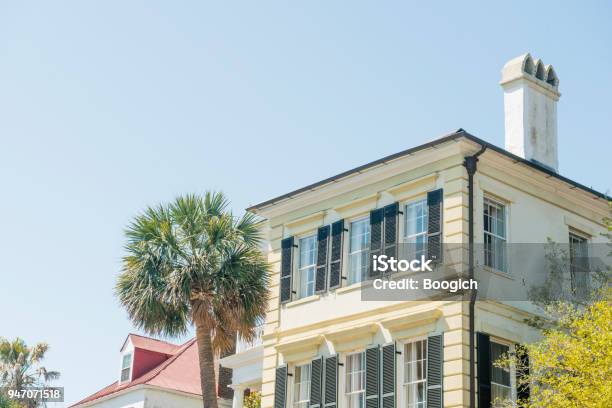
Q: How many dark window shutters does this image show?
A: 14